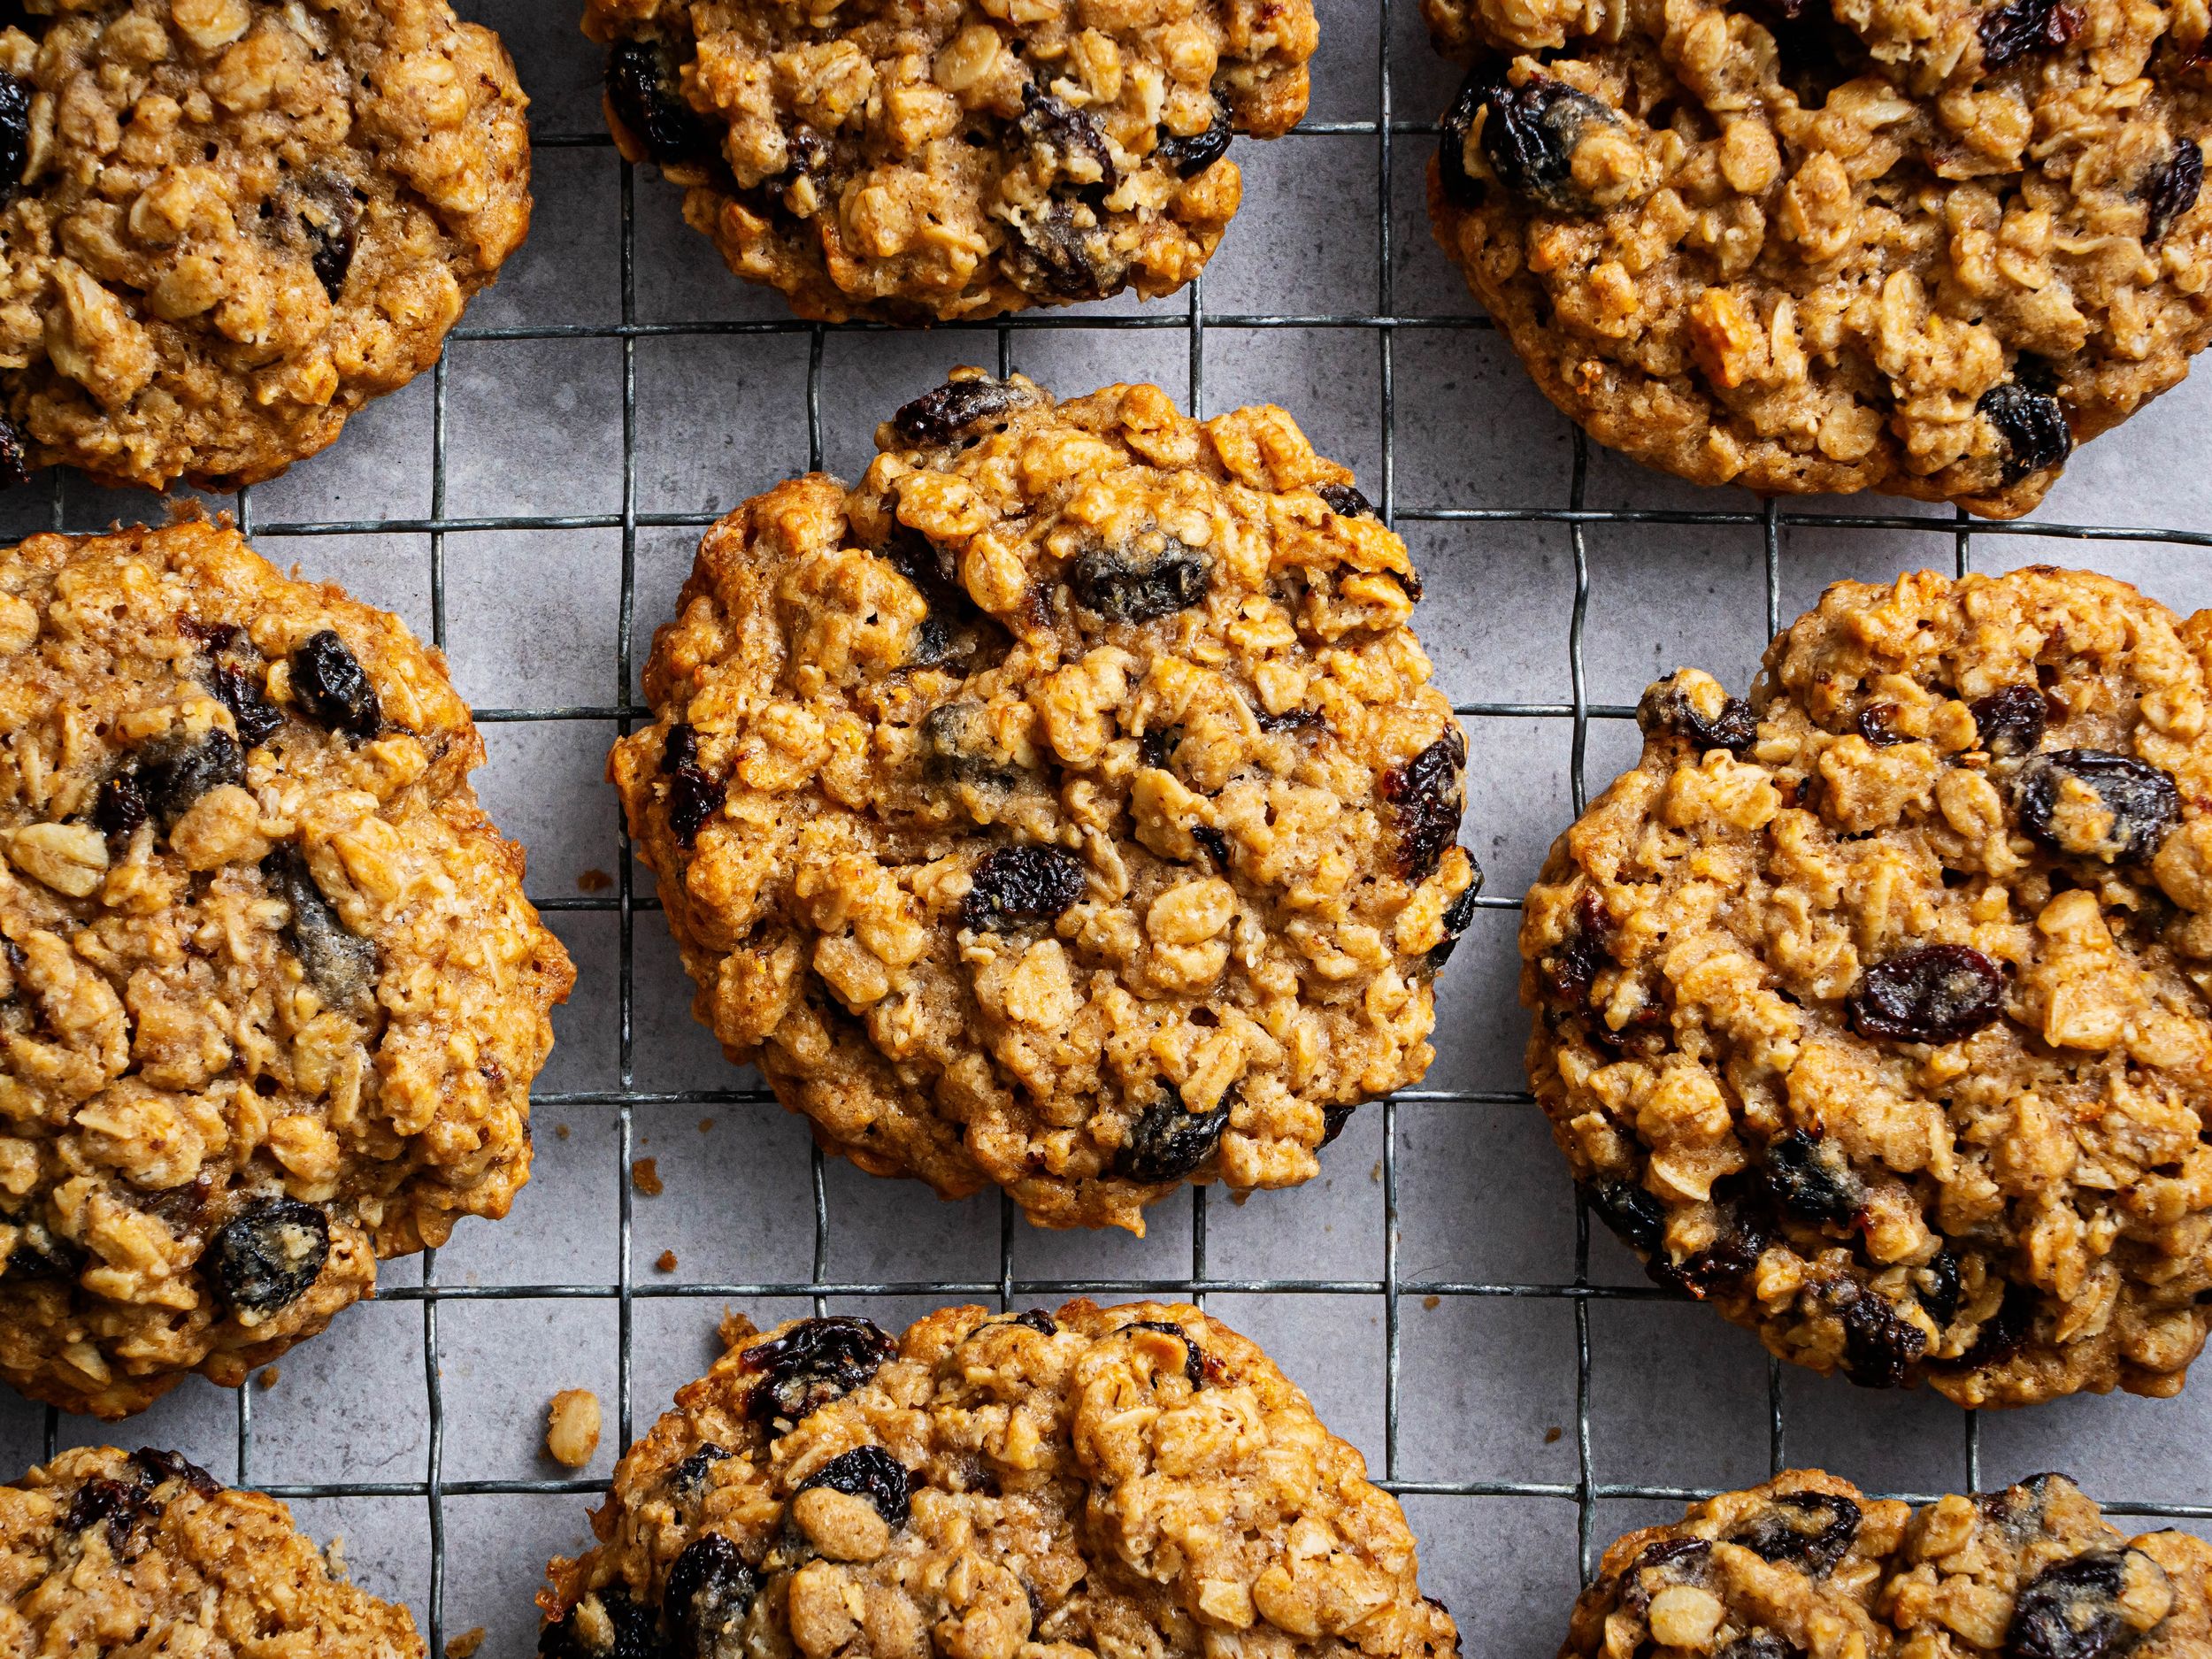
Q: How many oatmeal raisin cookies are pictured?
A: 9